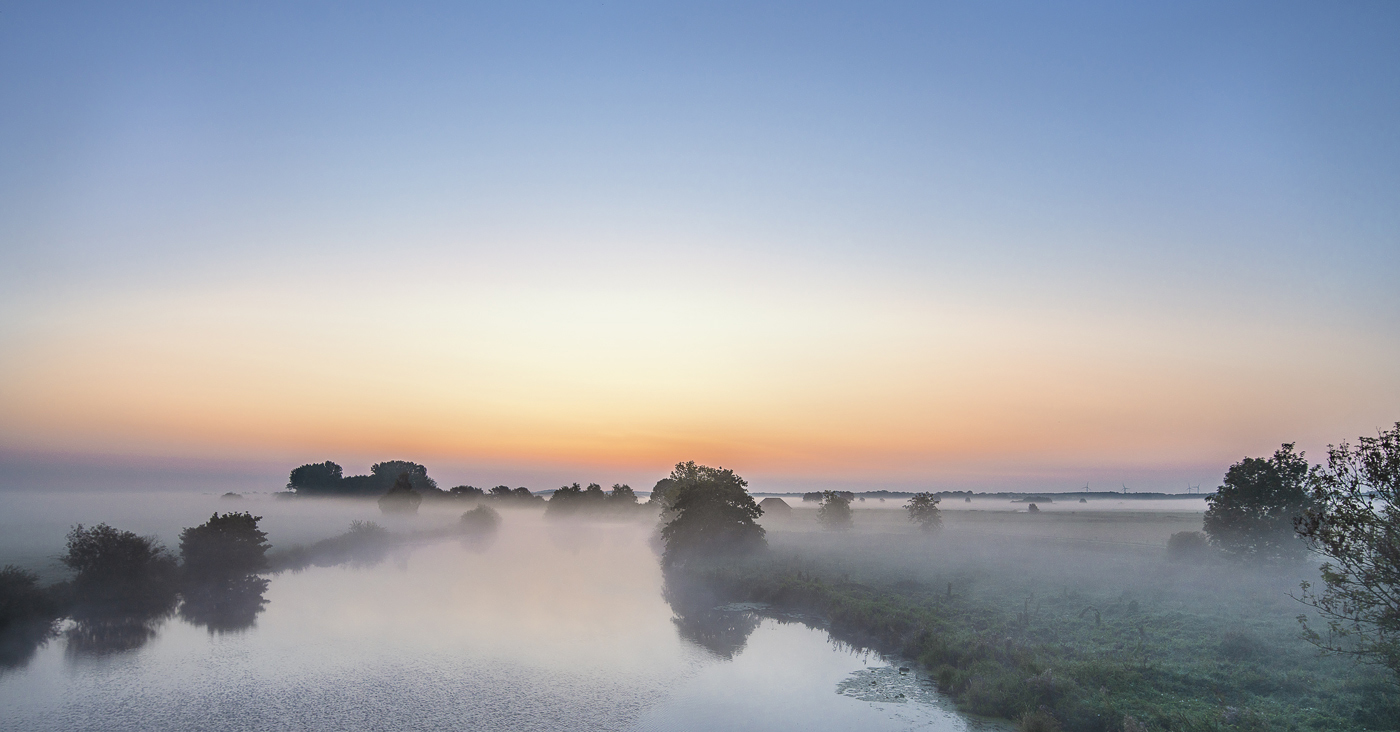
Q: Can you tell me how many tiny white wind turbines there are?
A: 4